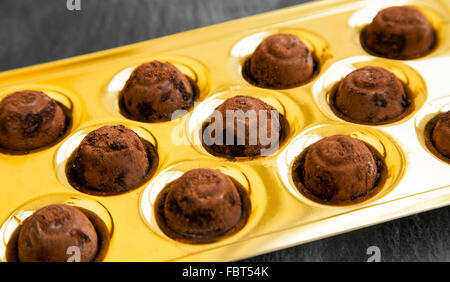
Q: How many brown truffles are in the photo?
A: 11